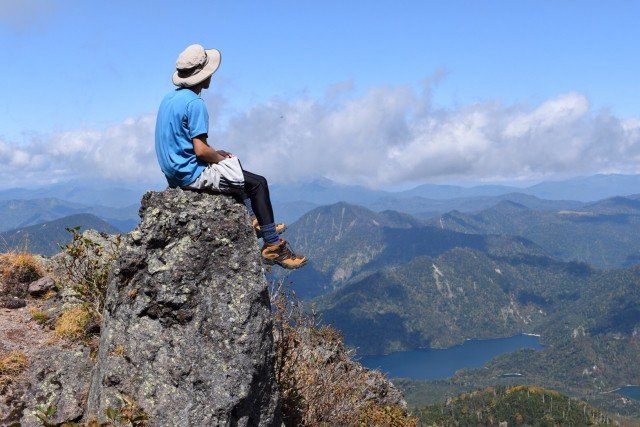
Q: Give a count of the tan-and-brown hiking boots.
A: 2